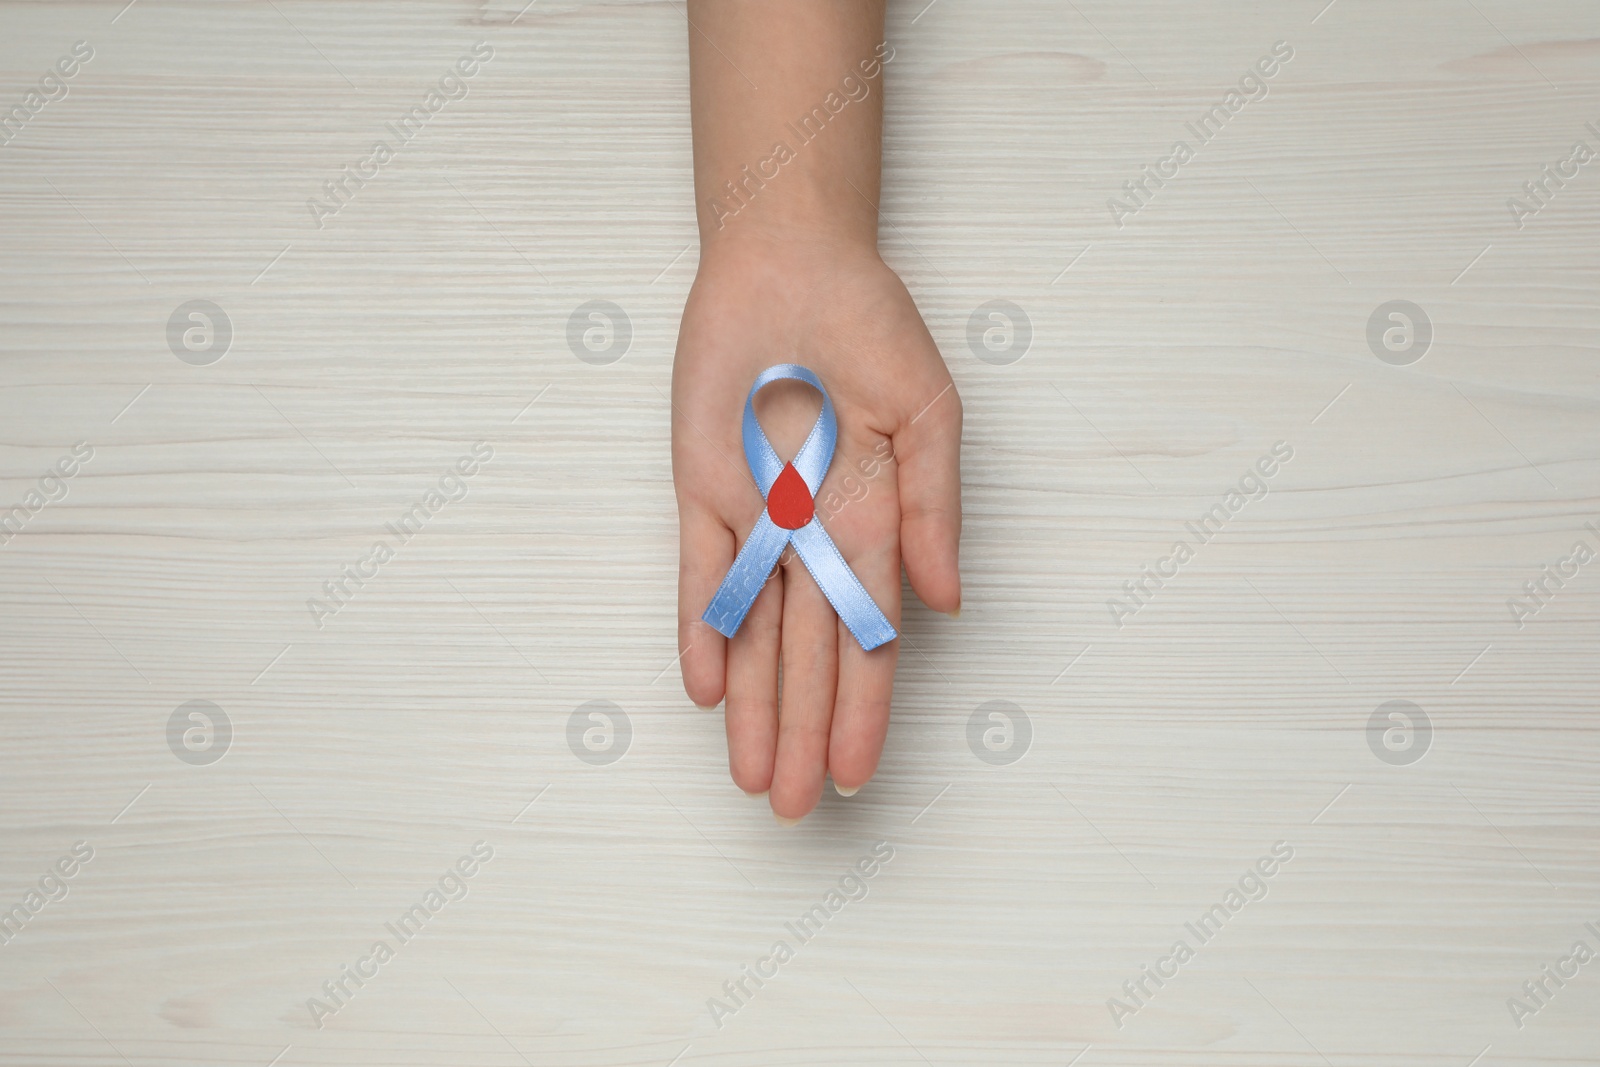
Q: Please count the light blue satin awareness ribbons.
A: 1